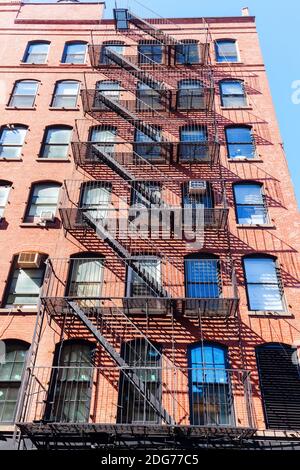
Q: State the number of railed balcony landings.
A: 6